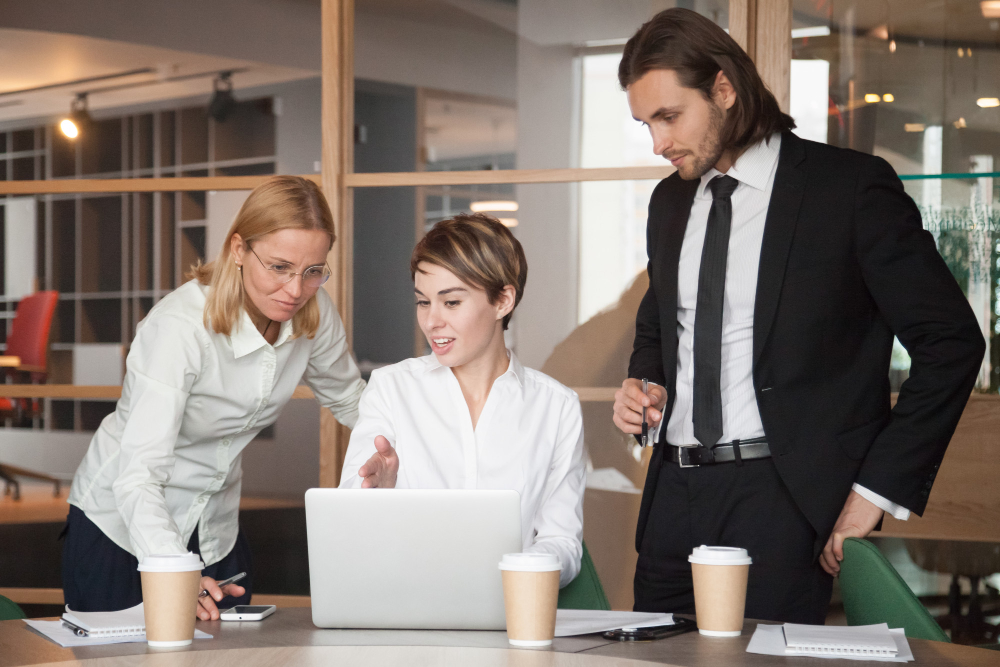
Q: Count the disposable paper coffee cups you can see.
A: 3